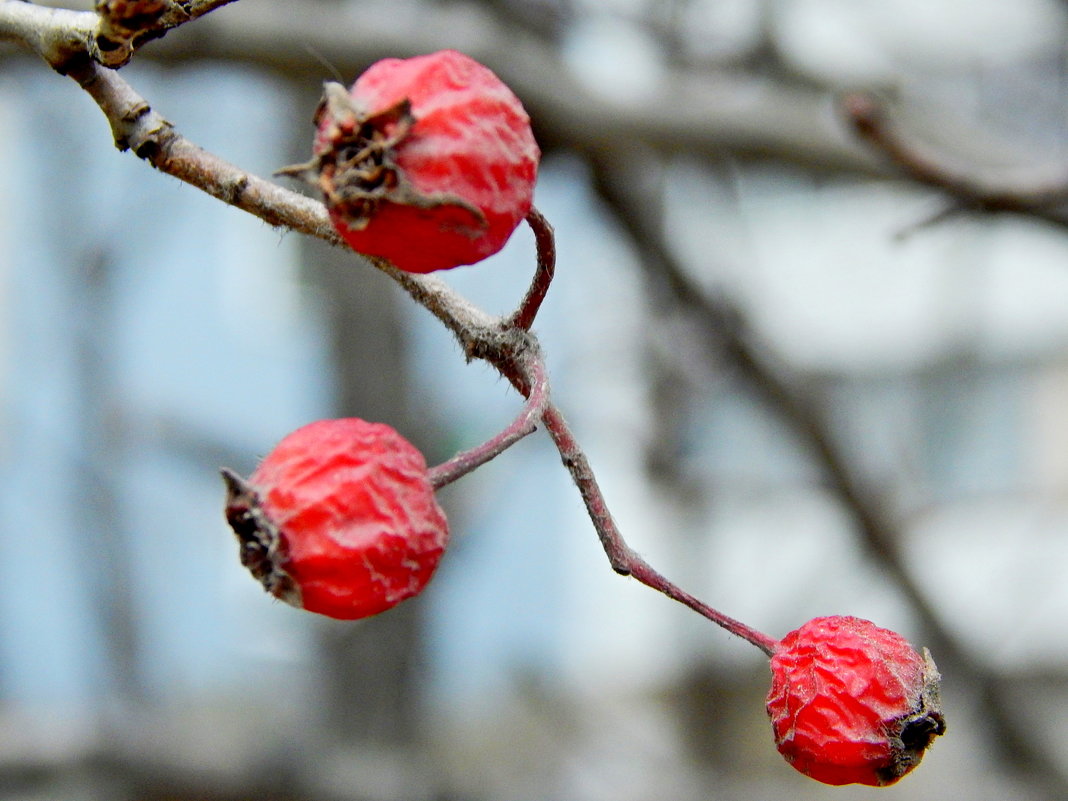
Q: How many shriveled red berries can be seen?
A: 3